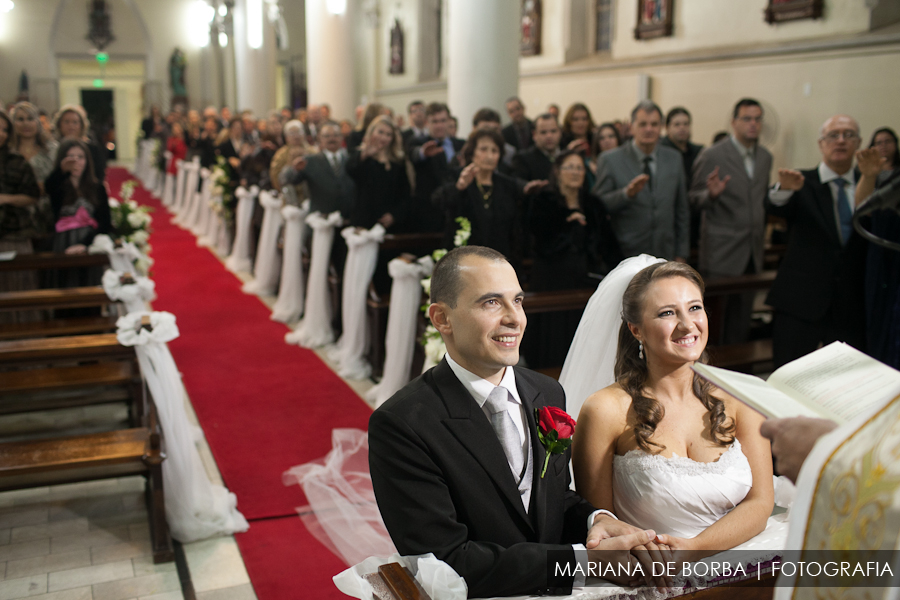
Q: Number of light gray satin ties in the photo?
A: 1